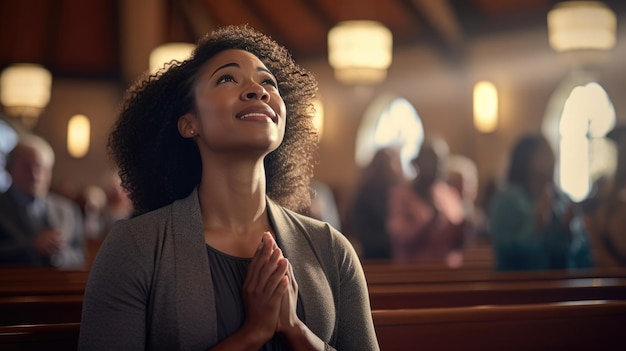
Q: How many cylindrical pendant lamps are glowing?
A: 4